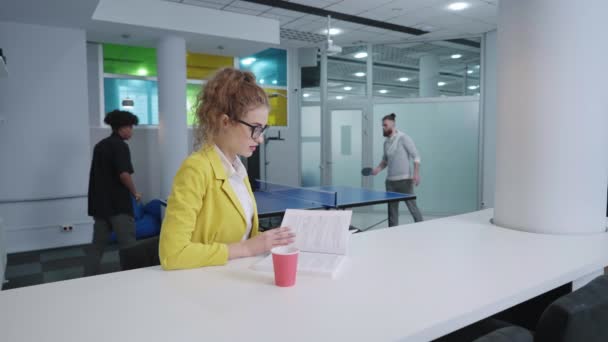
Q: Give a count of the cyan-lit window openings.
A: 2